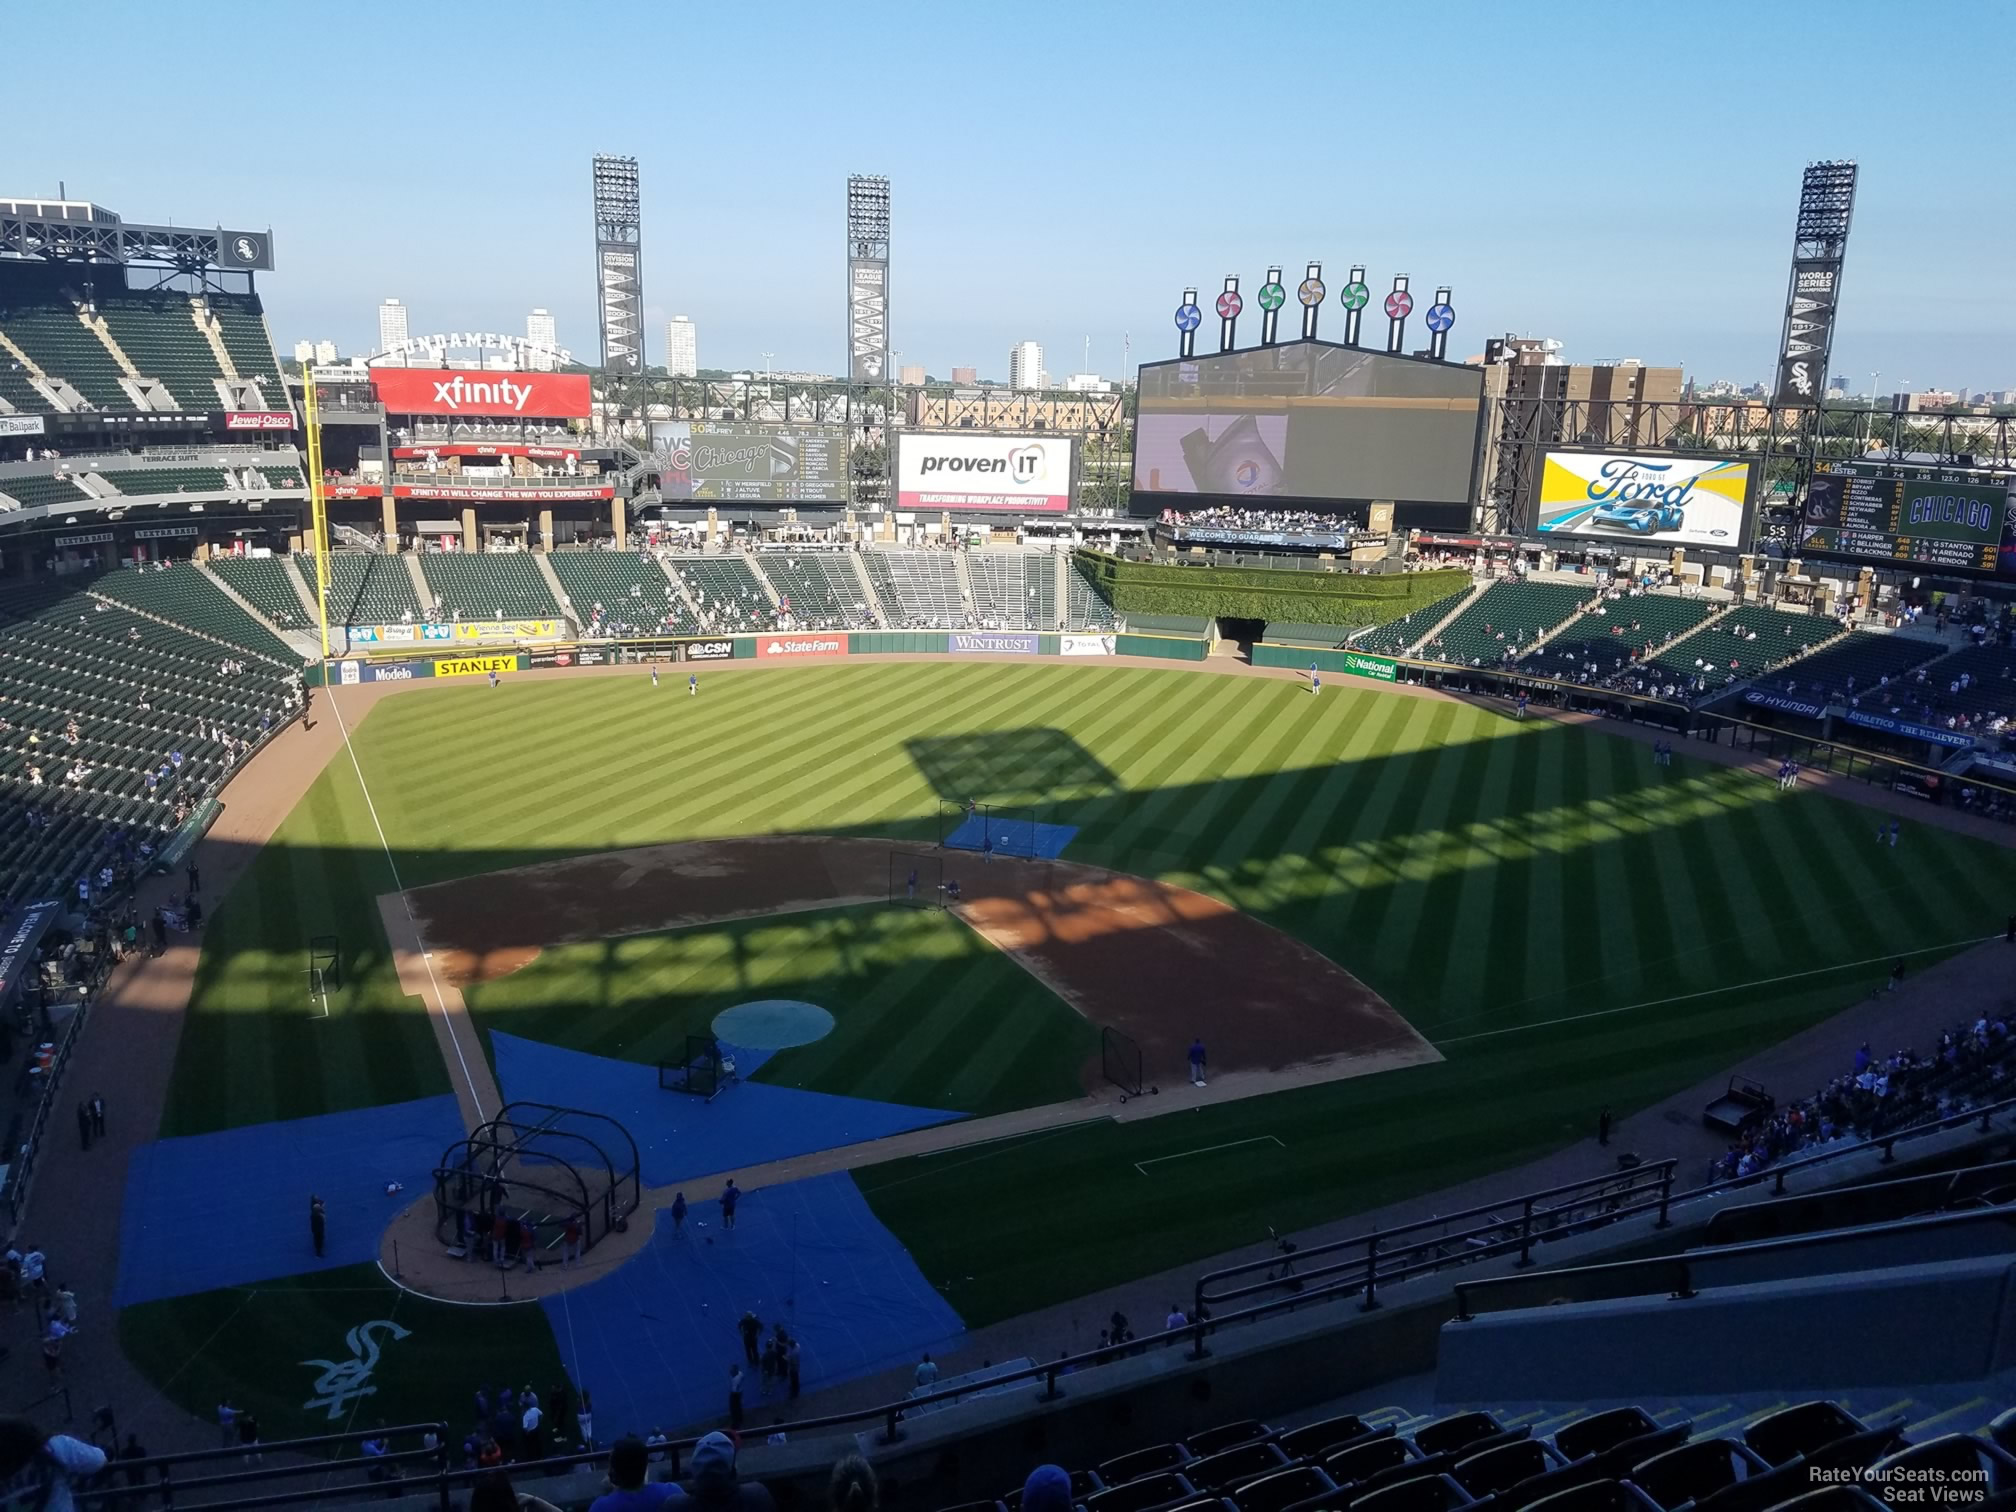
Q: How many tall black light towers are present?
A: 3